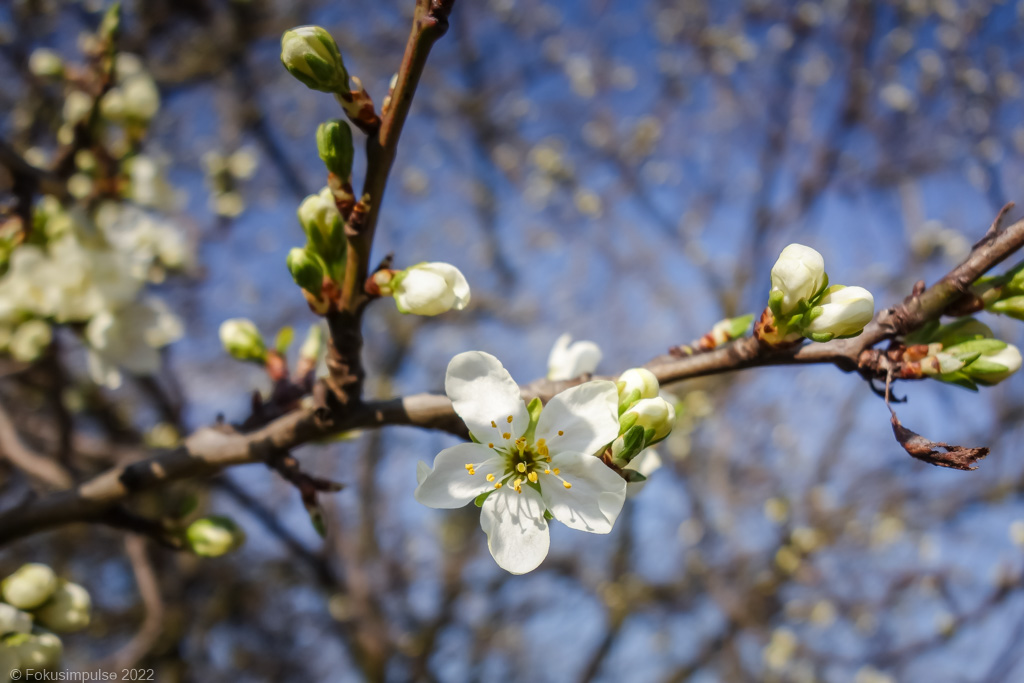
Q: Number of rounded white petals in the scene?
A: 5